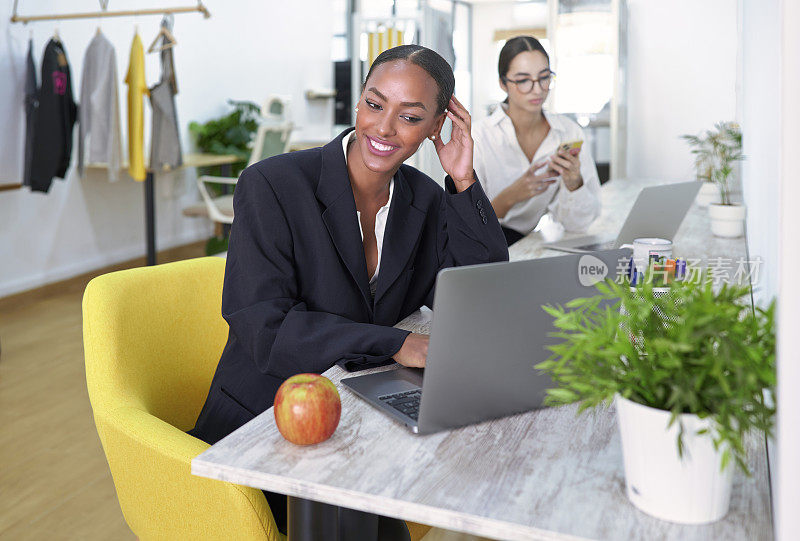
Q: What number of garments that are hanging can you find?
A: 5